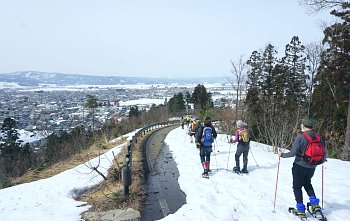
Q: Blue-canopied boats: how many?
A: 0